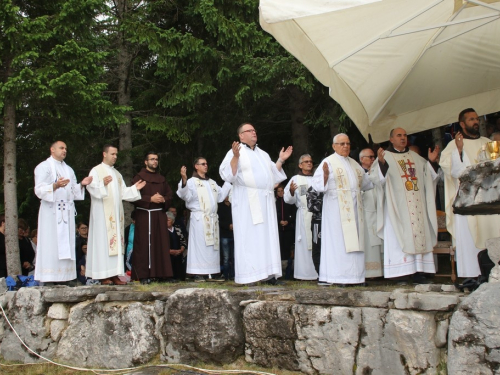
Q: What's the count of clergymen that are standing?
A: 10